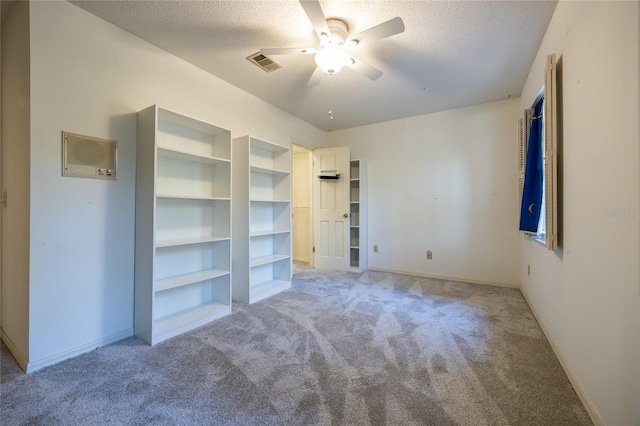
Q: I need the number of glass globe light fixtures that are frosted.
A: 1